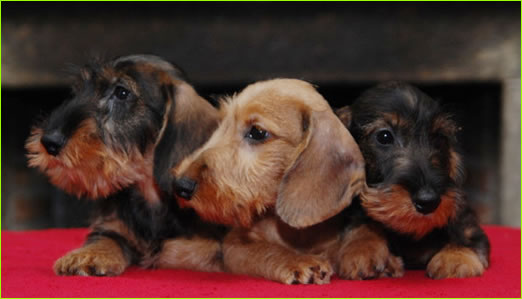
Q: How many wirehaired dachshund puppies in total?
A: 3